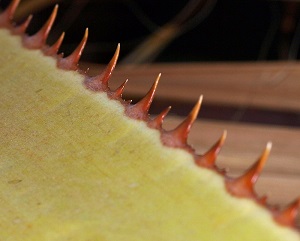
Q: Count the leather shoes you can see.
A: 0